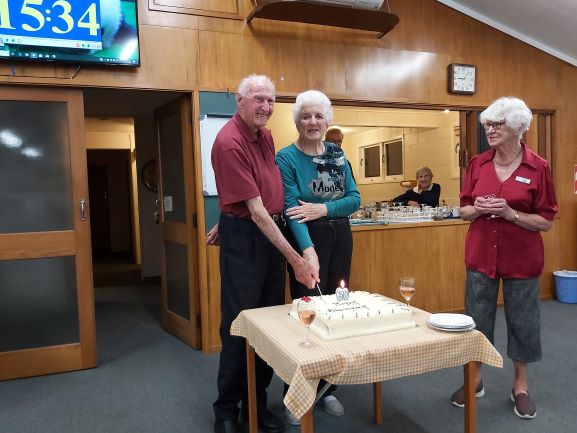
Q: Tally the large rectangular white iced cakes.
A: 1